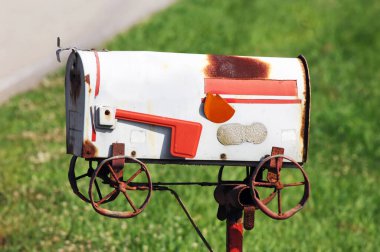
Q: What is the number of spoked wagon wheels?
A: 4